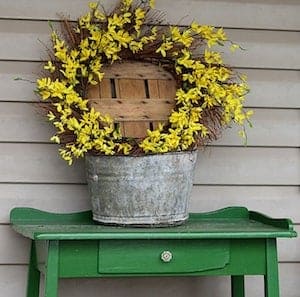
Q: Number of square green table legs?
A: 4